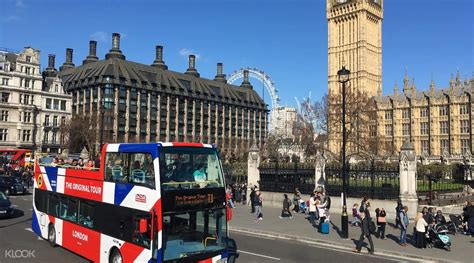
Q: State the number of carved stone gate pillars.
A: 3